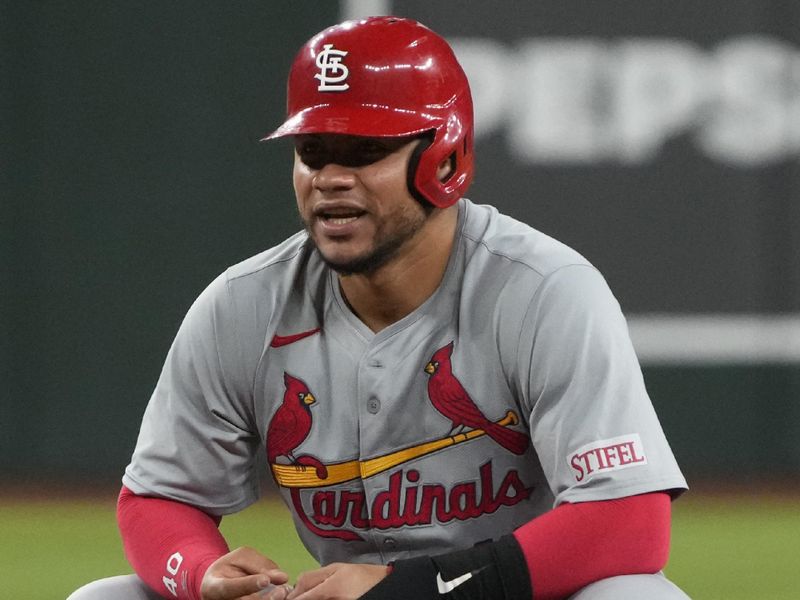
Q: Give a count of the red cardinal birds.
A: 2